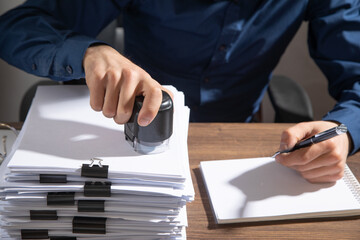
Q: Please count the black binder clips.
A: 9